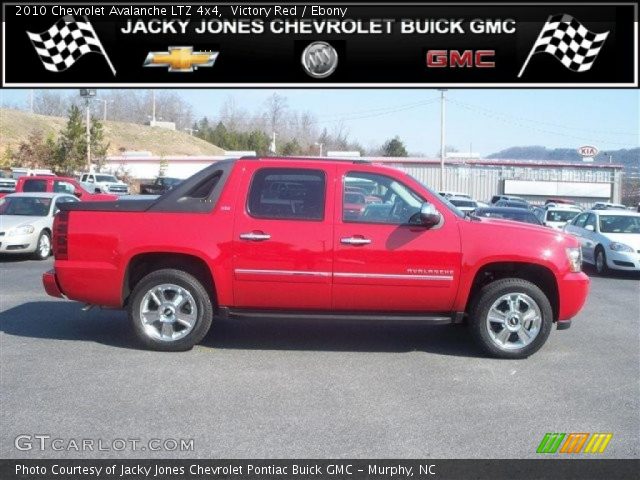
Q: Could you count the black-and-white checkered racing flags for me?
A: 2